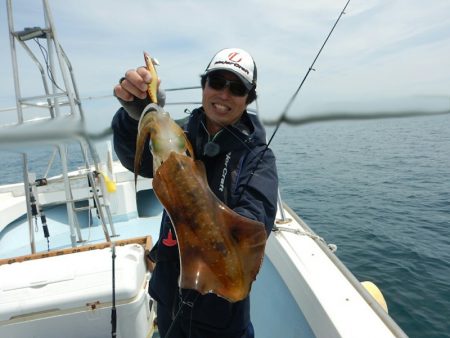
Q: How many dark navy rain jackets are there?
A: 1